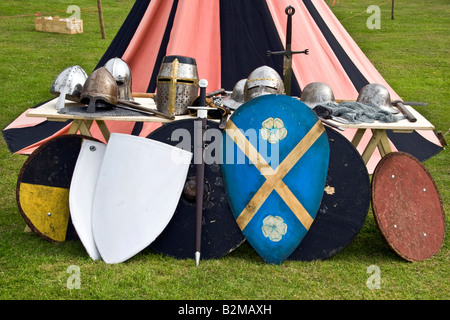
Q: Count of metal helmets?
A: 8